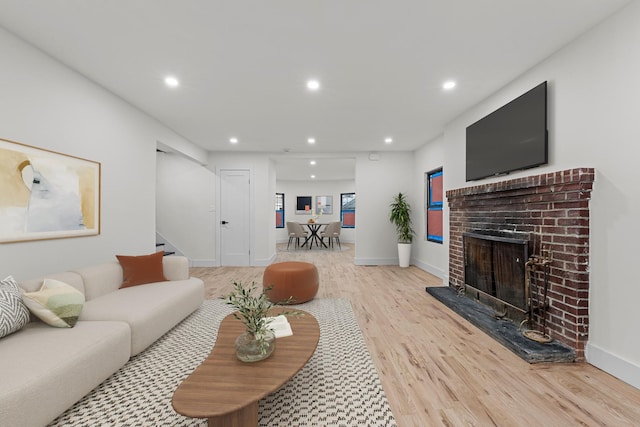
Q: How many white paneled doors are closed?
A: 1